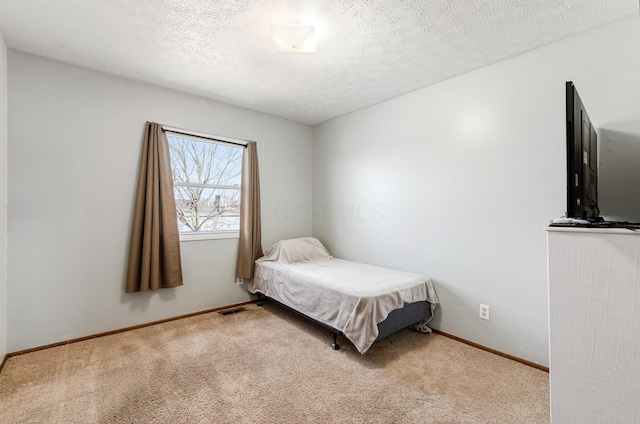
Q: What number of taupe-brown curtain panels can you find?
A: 2